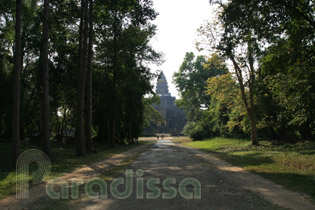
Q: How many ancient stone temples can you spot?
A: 1